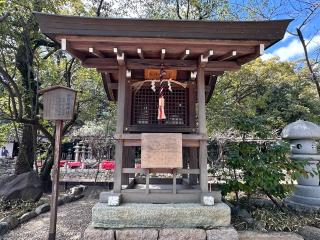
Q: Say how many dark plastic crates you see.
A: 0